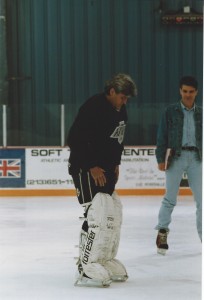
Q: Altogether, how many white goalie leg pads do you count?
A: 2